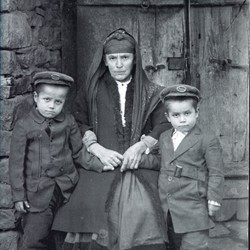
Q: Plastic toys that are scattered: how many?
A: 0